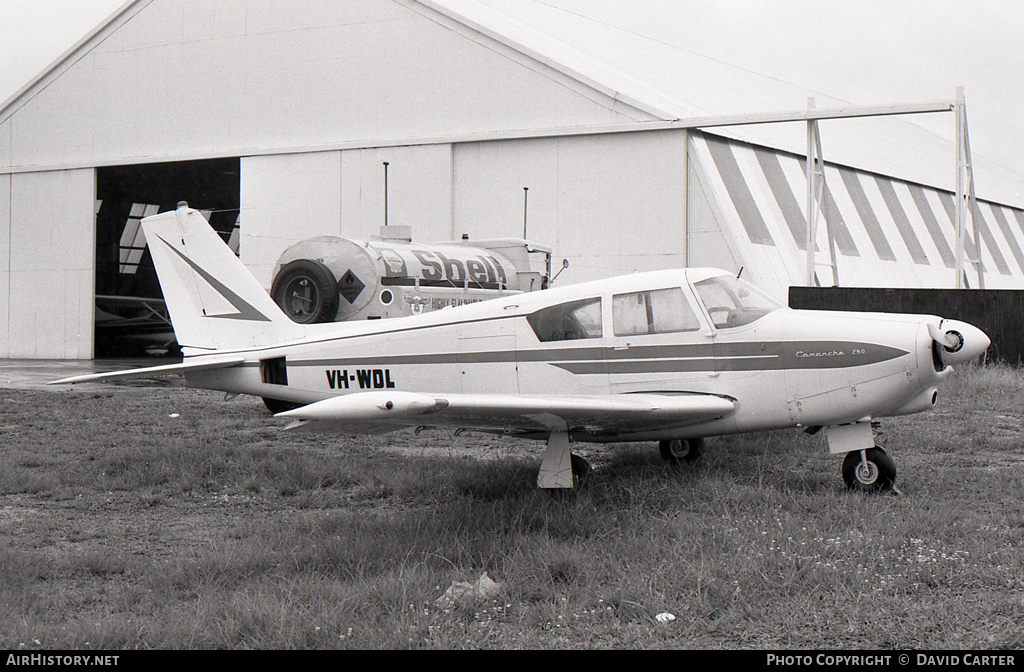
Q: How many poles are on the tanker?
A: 2